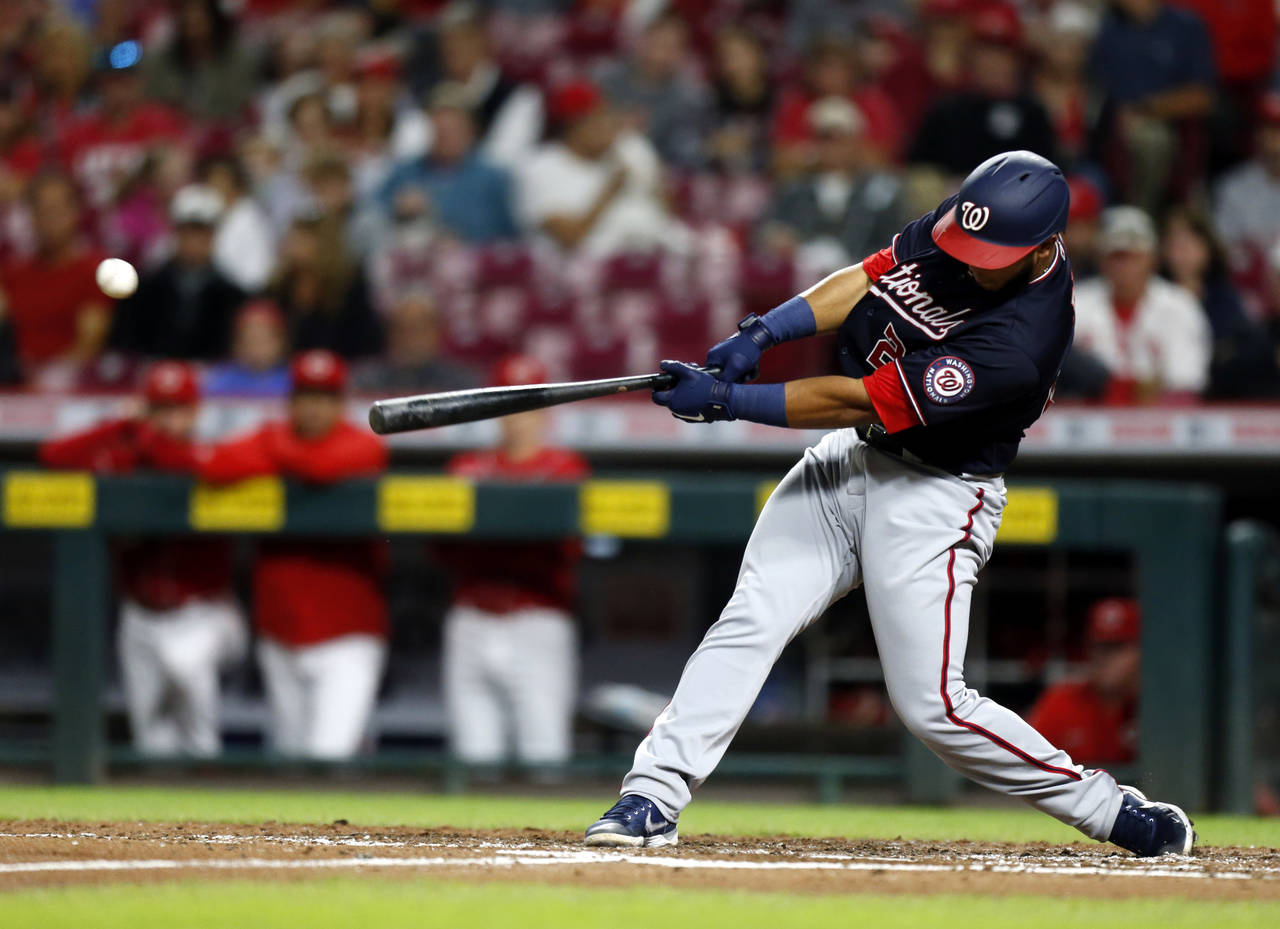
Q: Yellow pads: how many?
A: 6